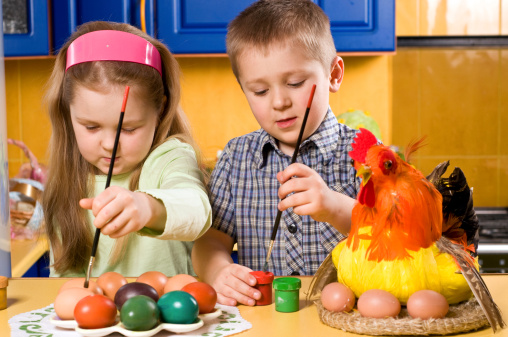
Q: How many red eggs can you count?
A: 2